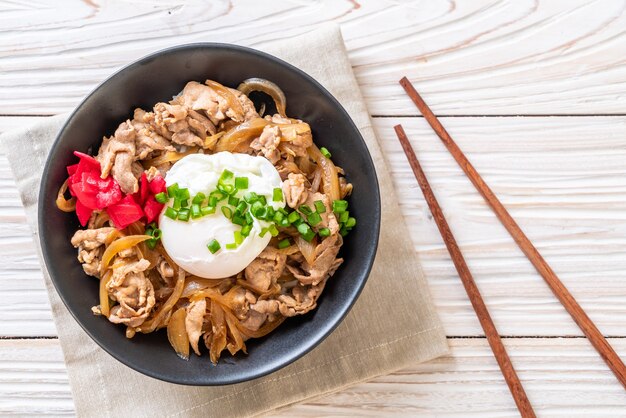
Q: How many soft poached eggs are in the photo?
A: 1